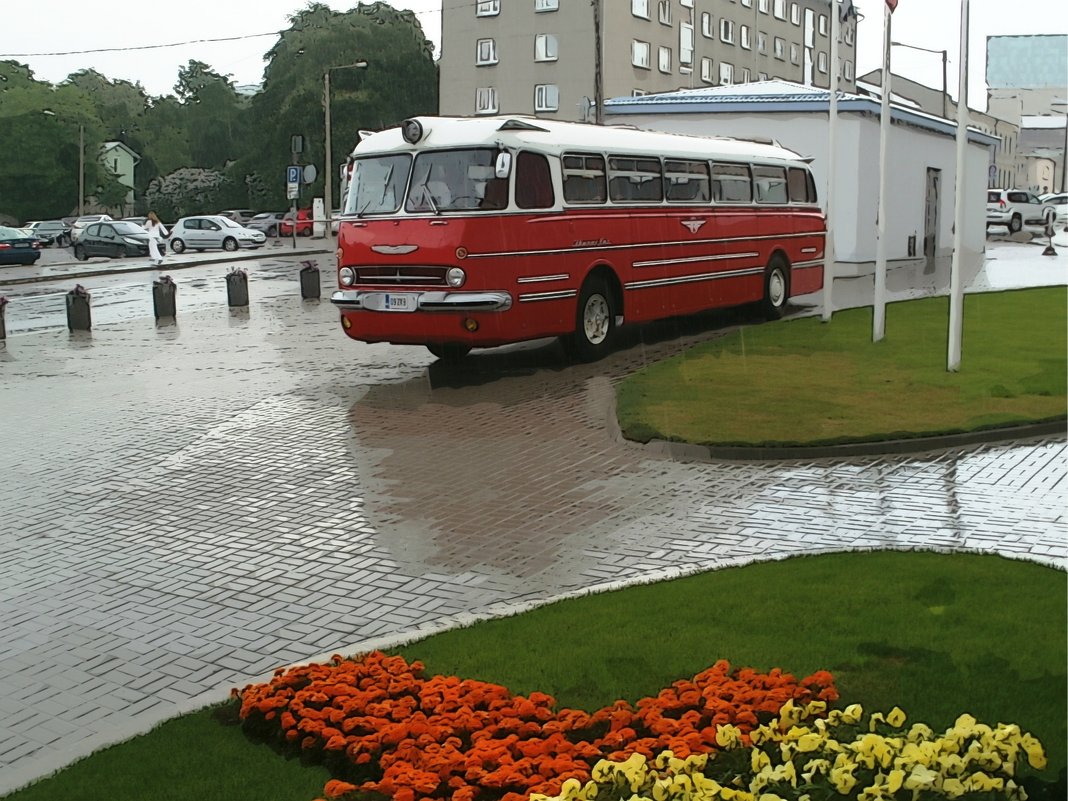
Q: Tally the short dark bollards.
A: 5